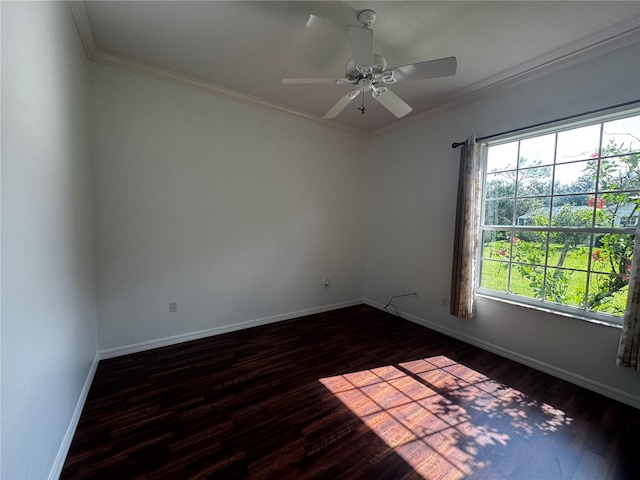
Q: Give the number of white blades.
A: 5